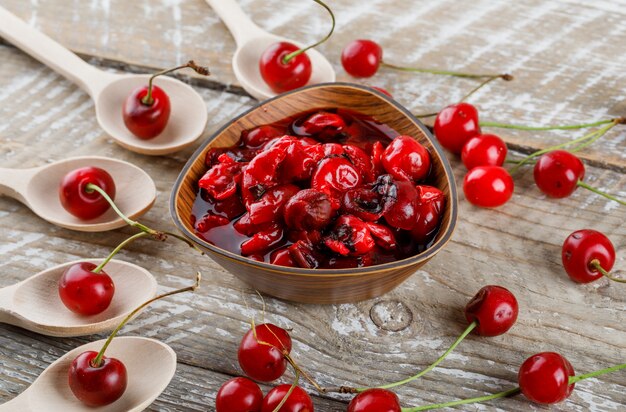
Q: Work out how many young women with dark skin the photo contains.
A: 0